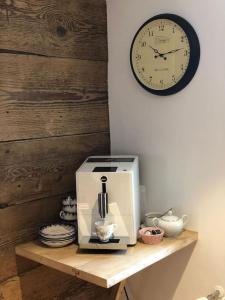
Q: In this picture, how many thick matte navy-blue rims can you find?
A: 1